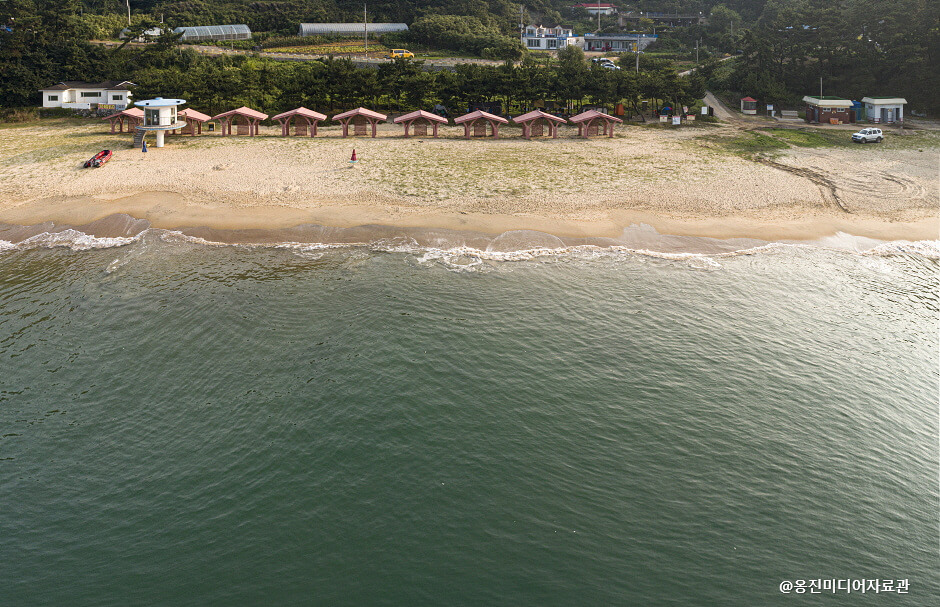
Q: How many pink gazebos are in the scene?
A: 9